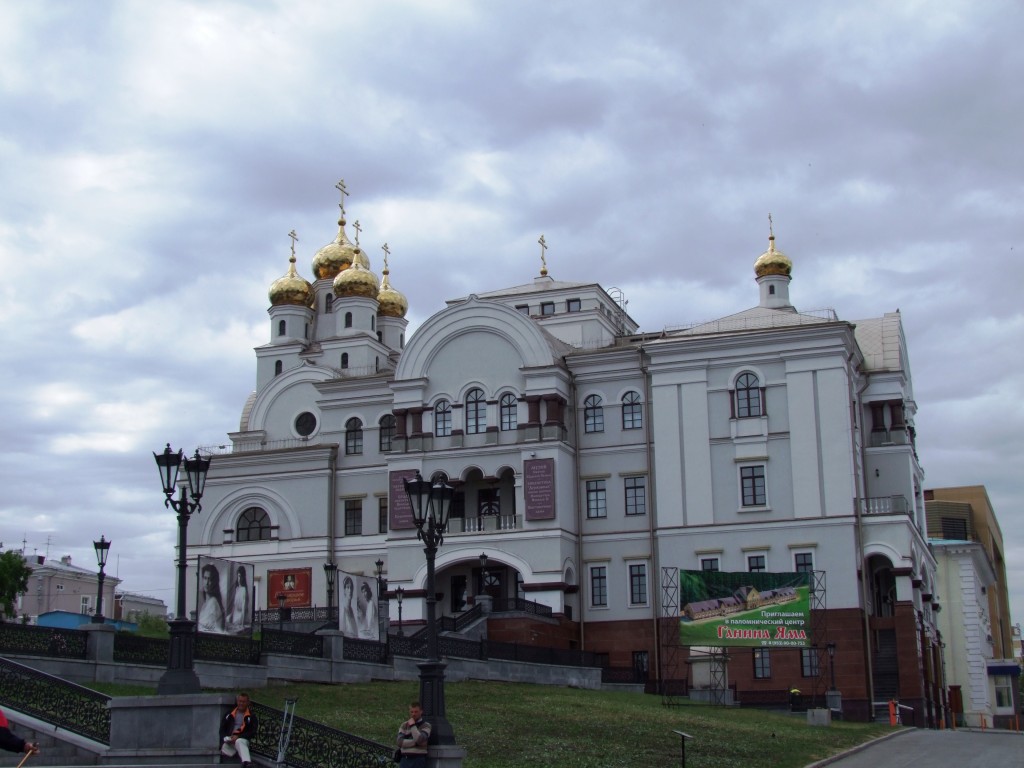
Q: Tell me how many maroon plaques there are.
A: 2